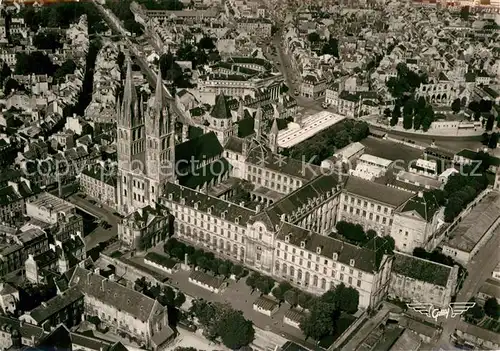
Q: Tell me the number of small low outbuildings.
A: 4